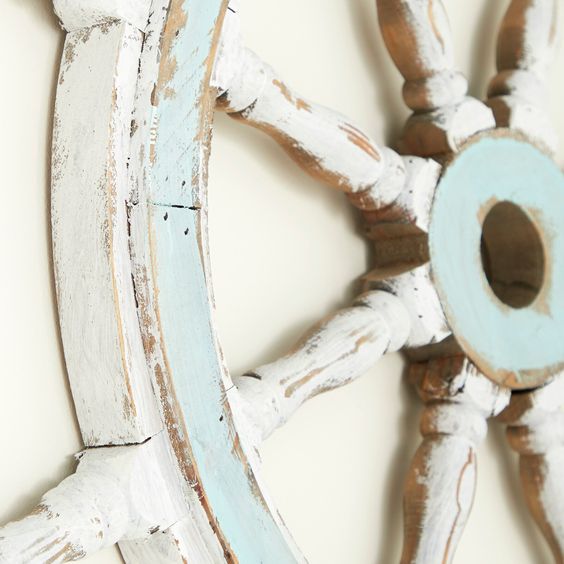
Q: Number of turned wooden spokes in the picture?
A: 6